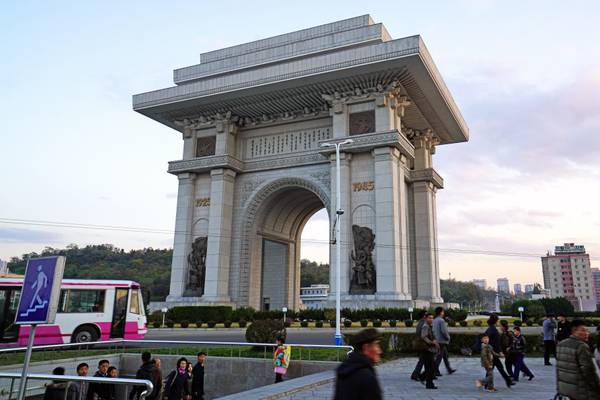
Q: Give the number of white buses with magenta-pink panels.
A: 1